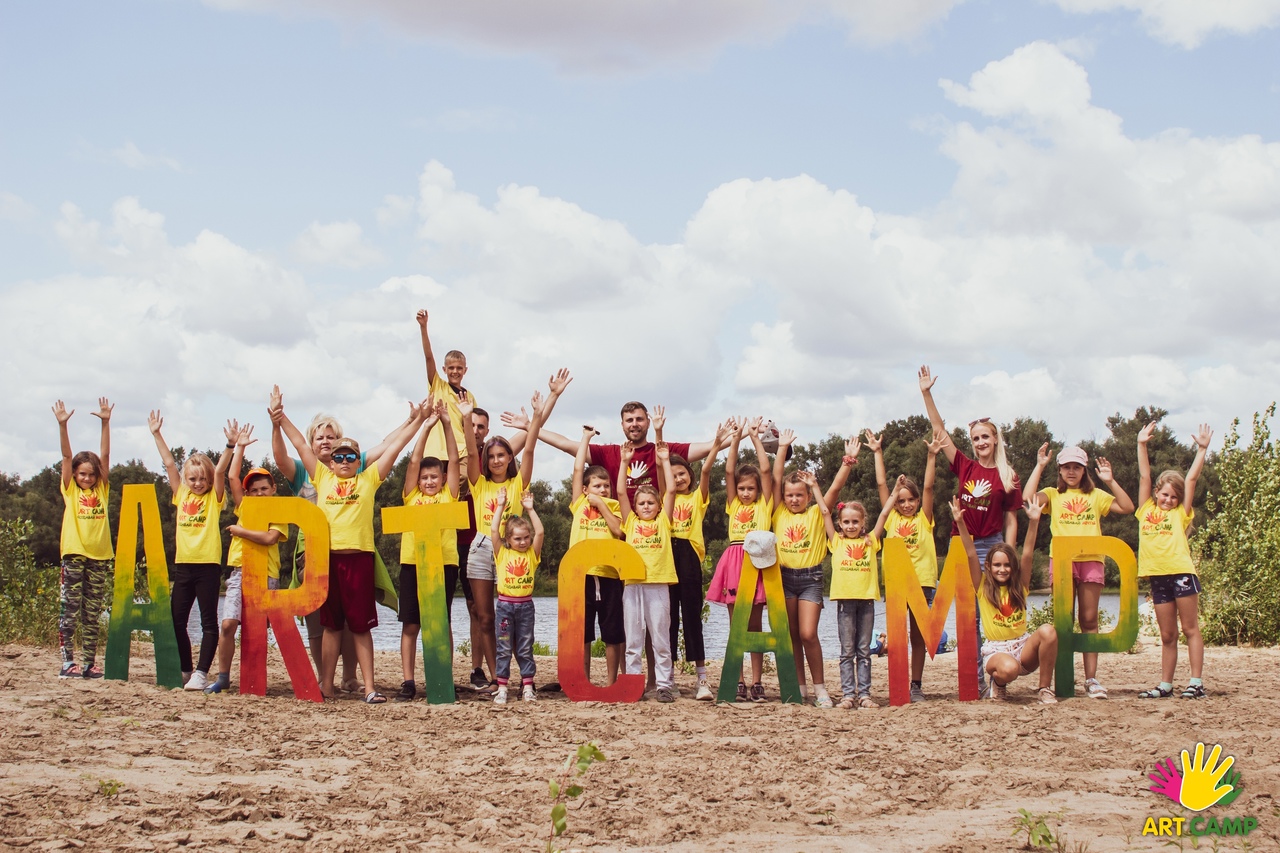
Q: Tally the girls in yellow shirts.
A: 12